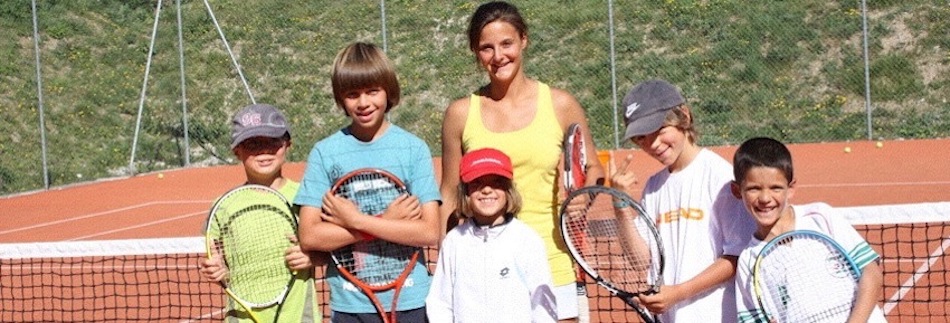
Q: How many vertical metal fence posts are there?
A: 5